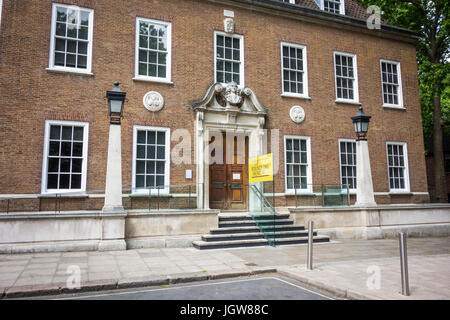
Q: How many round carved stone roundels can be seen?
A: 2